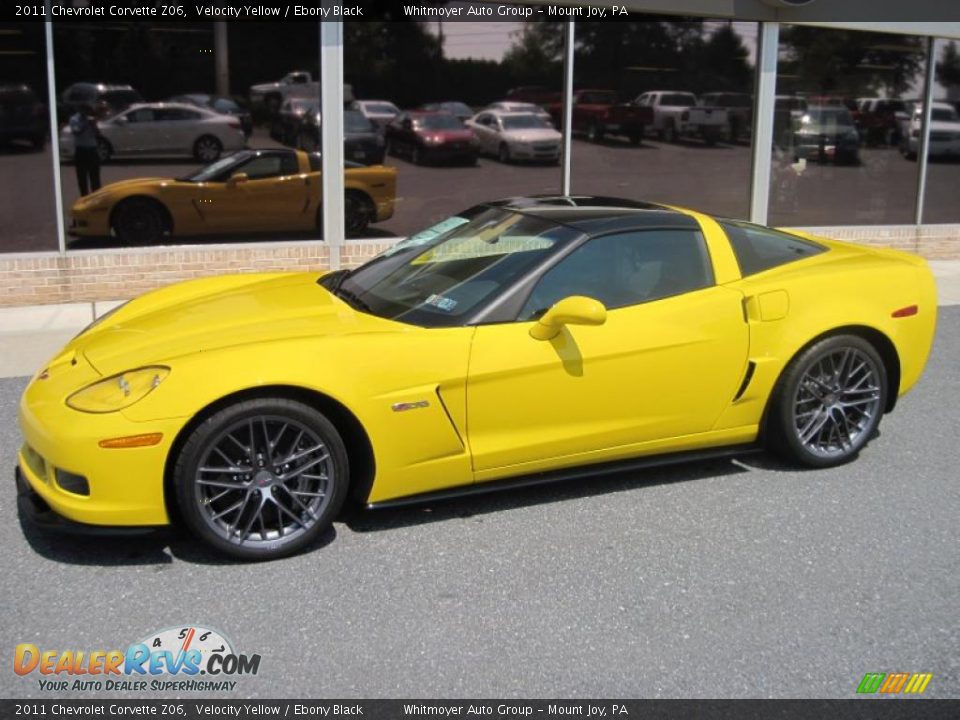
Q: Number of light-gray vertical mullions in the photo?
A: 5